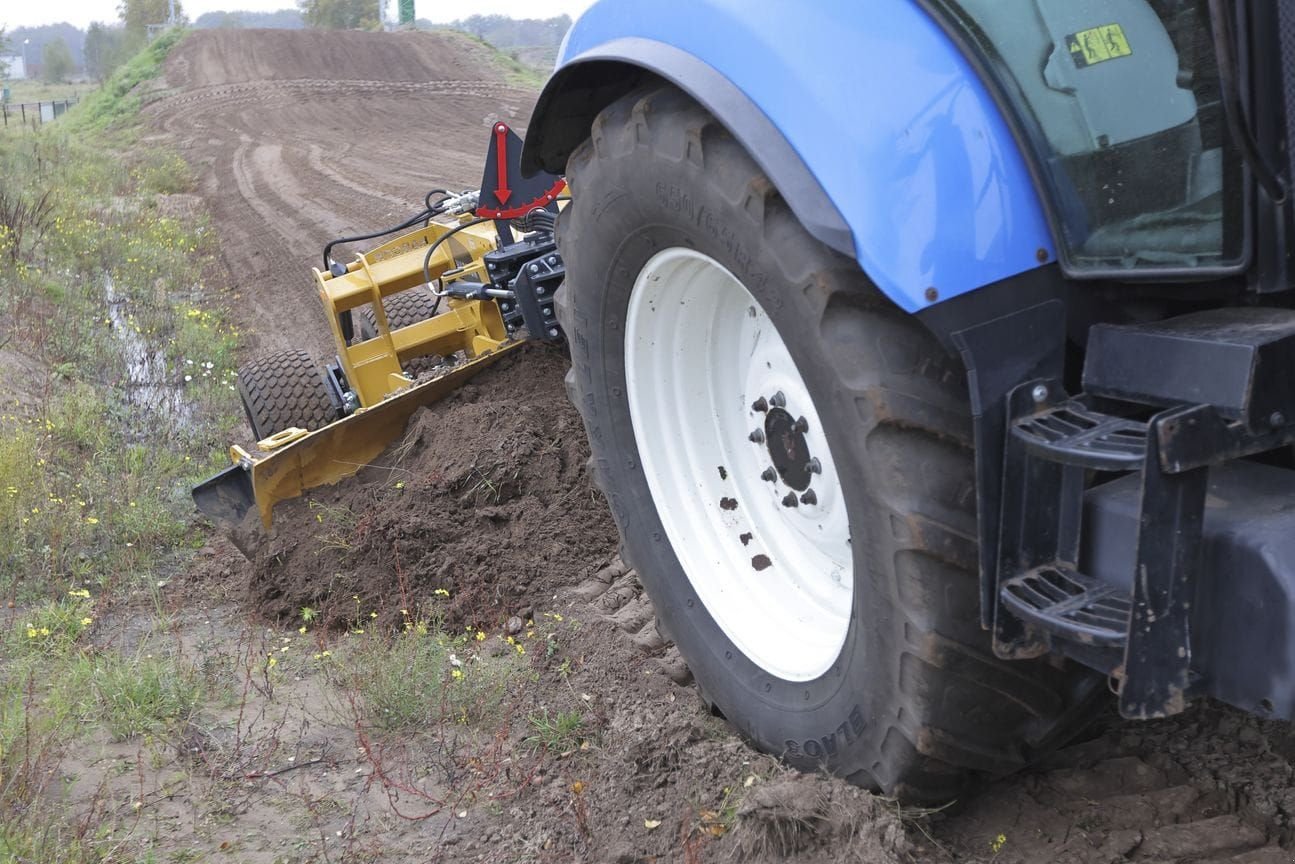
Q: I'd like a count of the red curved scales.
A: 1